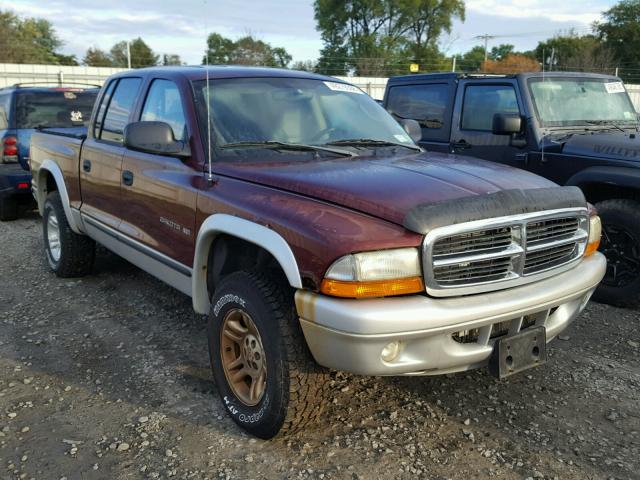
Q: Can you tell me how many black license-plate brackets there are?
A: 1